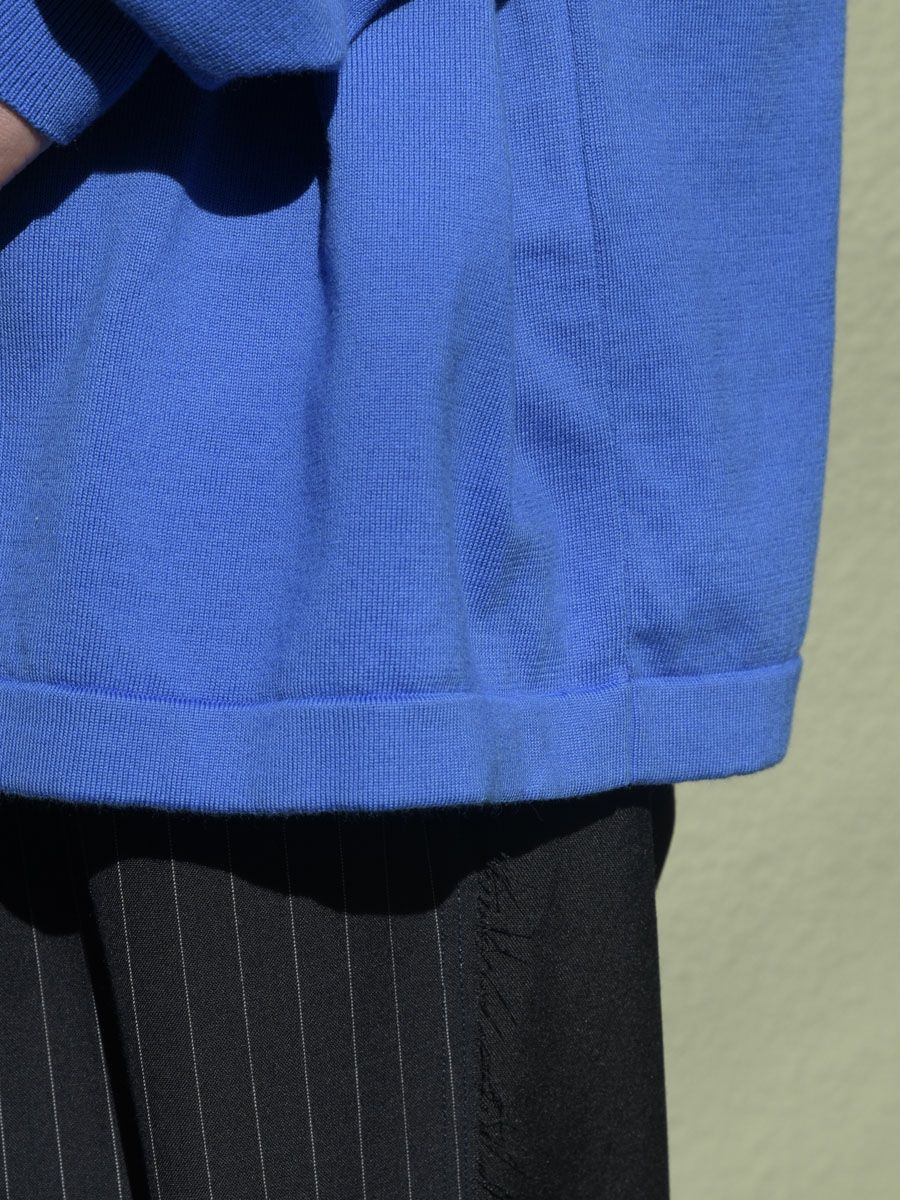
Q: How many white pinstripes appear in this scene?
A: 10